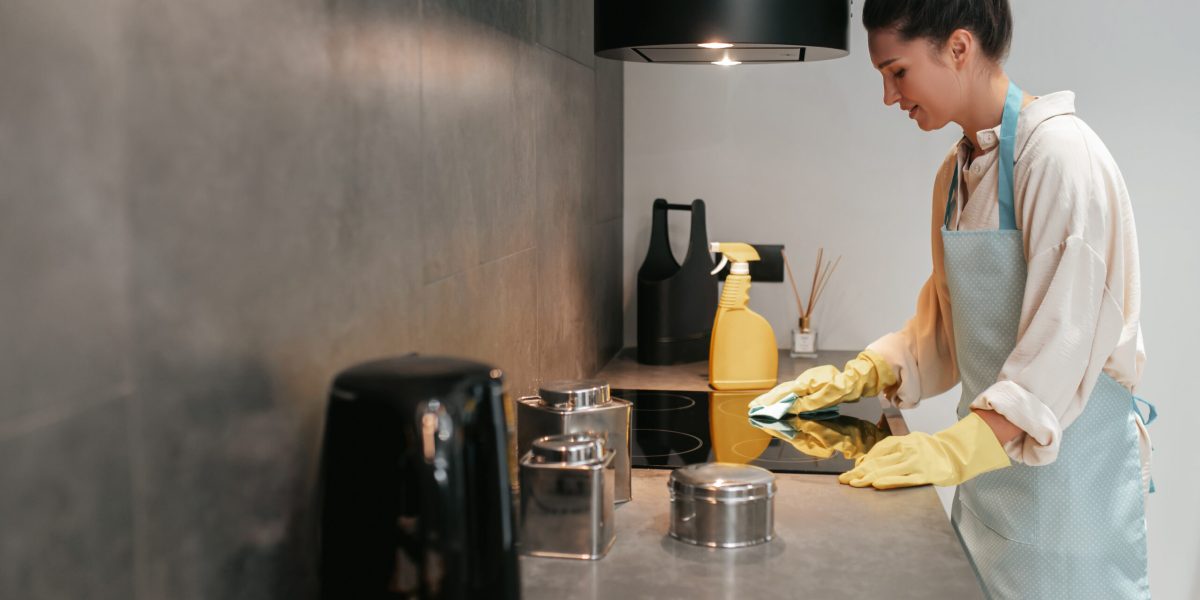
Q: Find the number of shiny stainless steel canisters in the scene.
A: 3